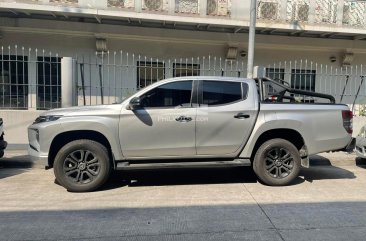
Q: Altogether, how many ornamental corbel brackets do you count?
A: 3